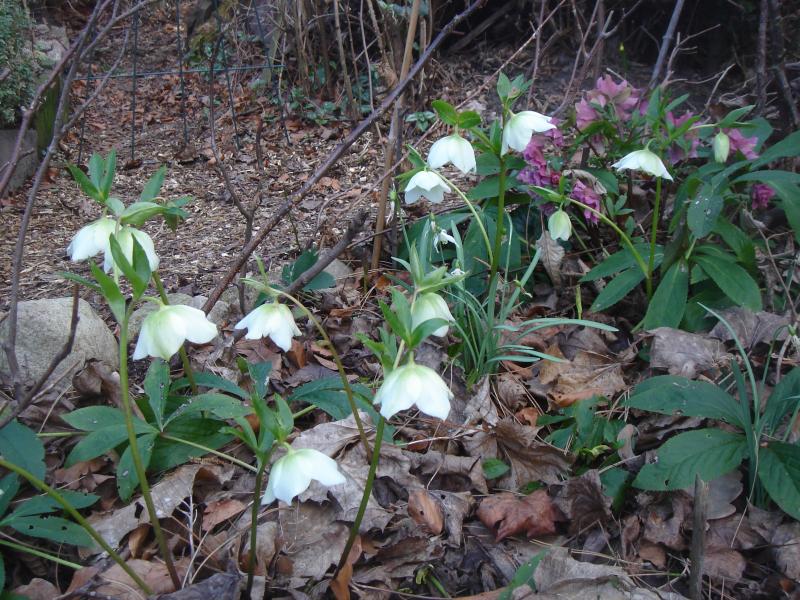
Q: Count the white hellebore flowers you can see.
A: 13